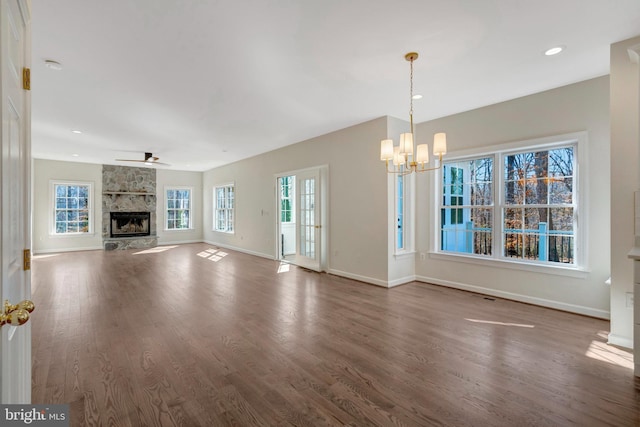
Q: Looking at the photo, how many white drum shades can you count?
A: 5